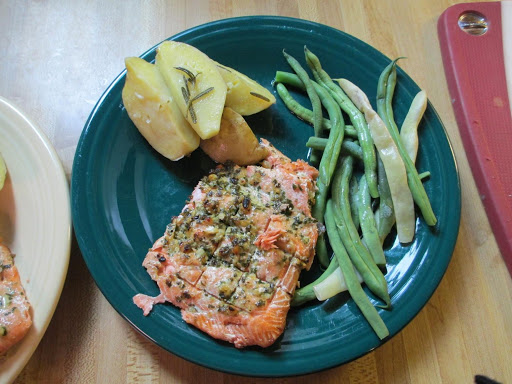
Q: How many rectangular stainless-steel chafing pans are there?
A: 0